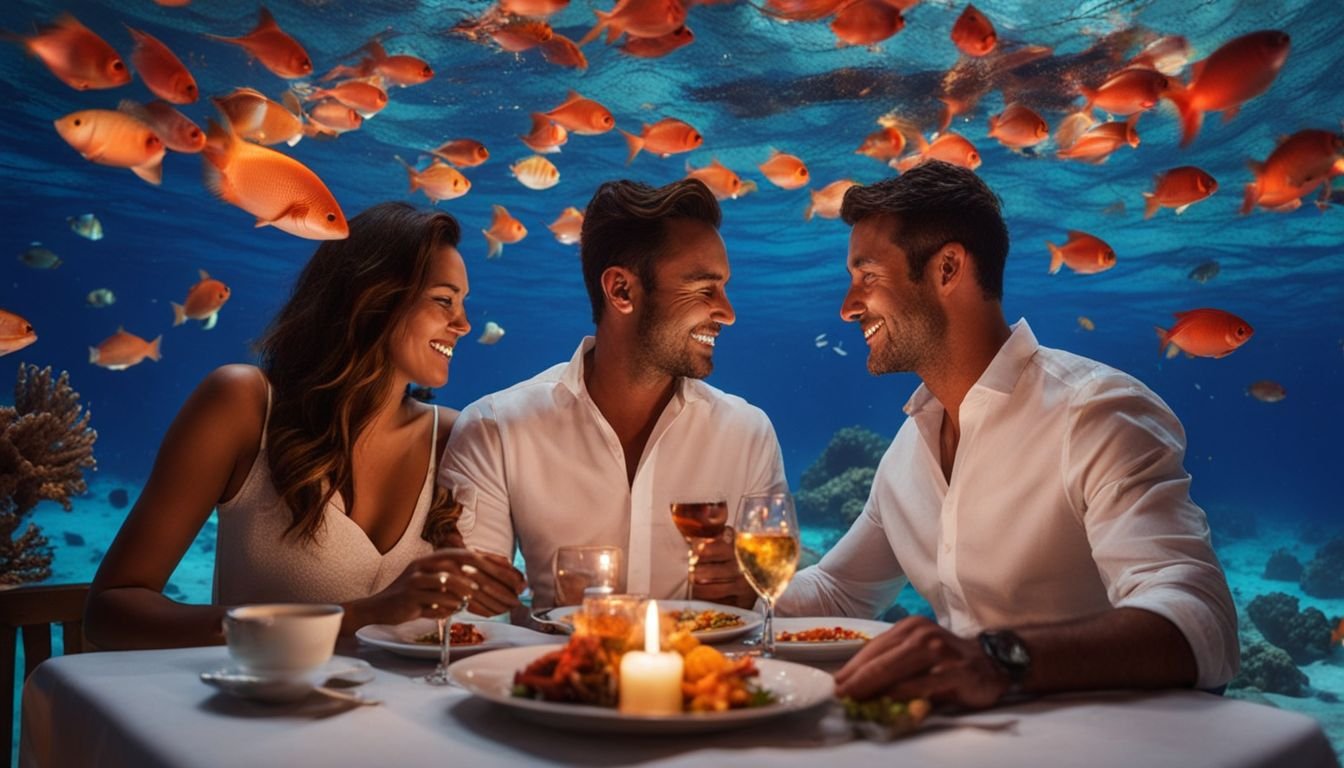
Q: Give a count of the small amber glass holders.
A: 2